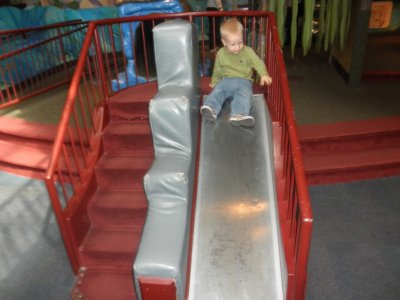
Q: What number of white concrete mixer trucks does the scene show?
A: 0